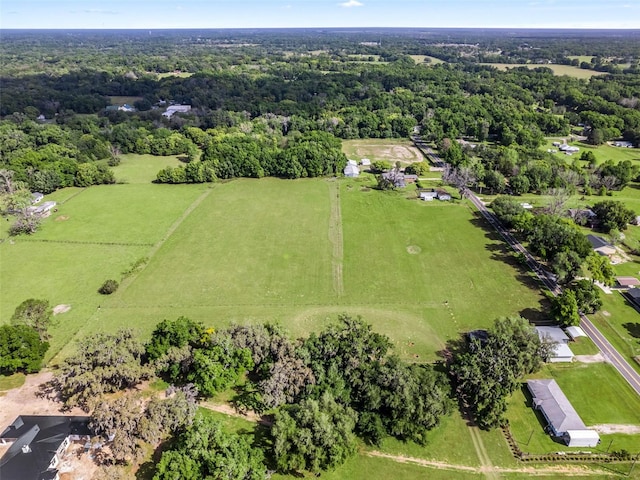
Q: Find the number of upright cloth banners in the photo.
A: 0